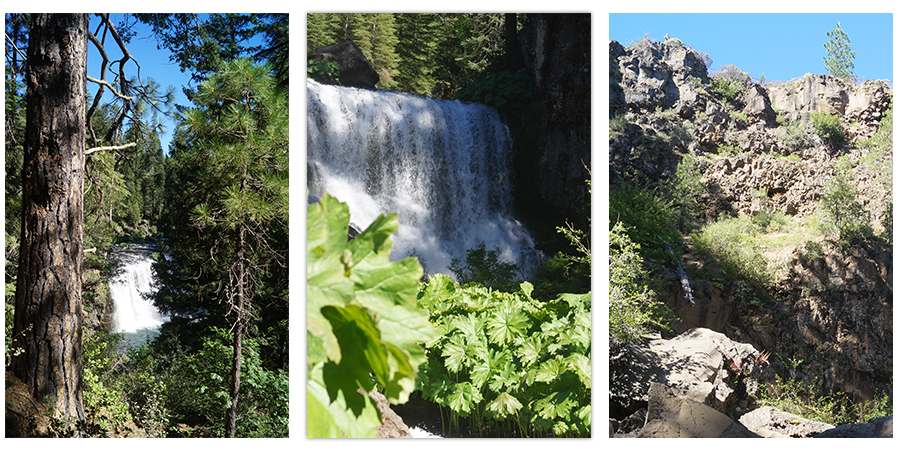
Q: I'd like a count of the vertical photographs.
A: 3